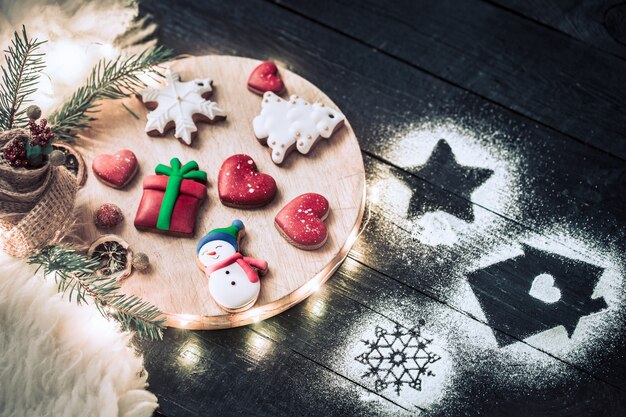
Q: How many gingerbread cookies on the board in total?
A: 8